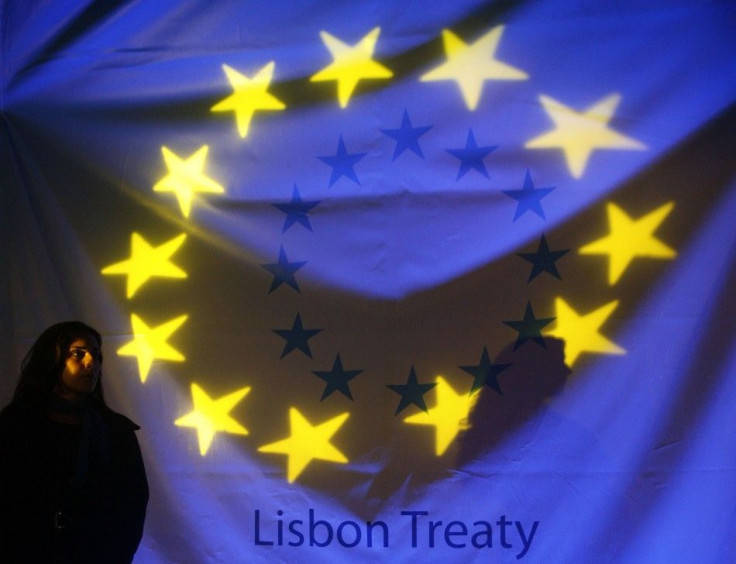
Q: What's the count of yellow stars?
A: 12